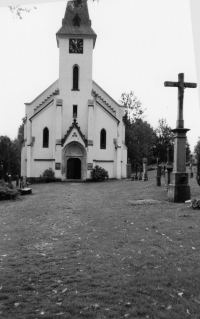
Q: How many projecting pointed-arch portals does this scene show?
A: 1